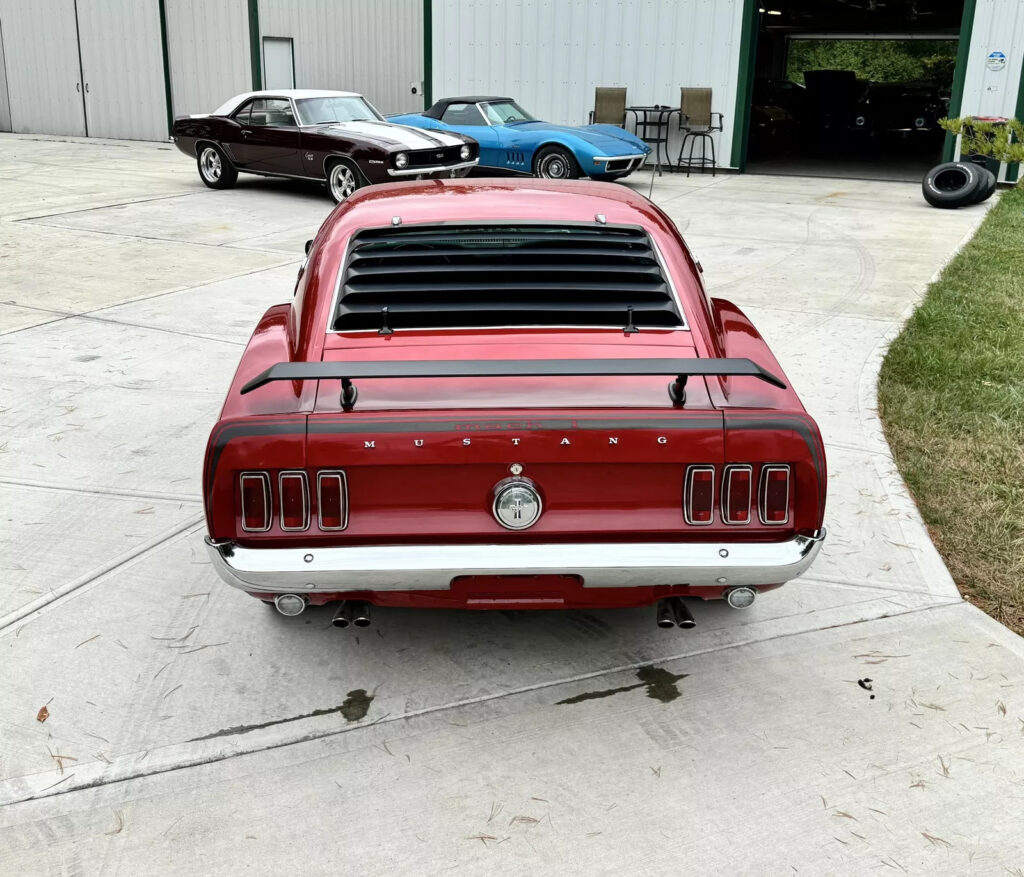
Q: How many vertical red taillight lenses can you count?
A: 6